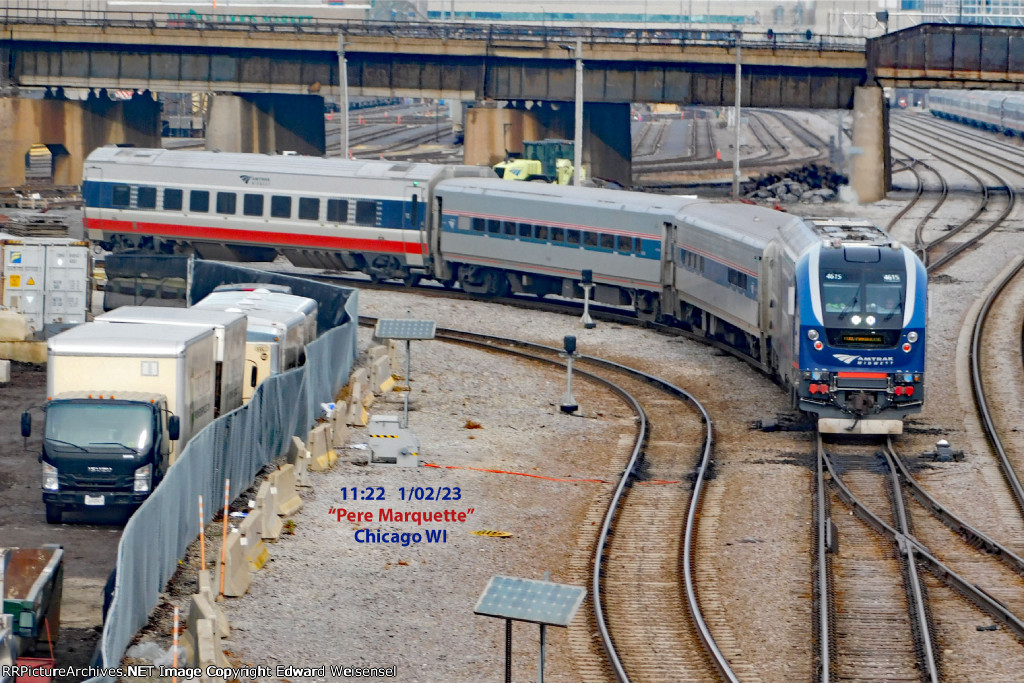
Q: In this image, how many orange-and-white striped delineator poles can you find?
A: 3